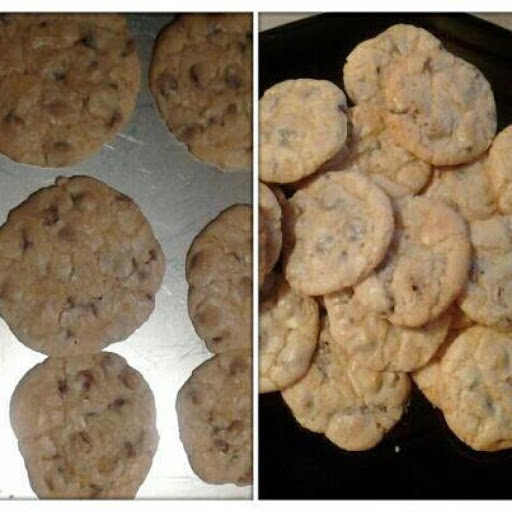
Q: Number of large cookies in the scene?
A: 6